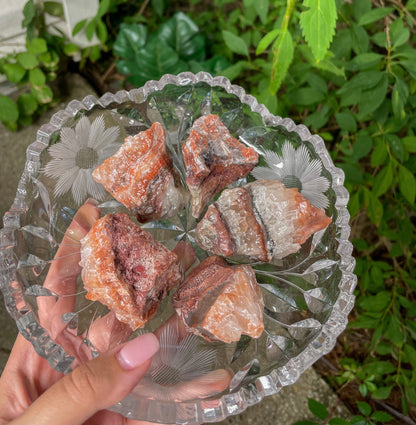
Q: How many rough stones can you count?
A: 5